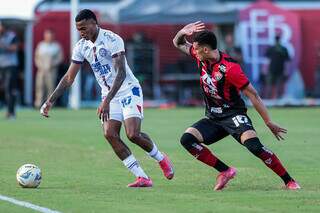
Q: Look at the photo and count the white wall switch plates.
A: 0